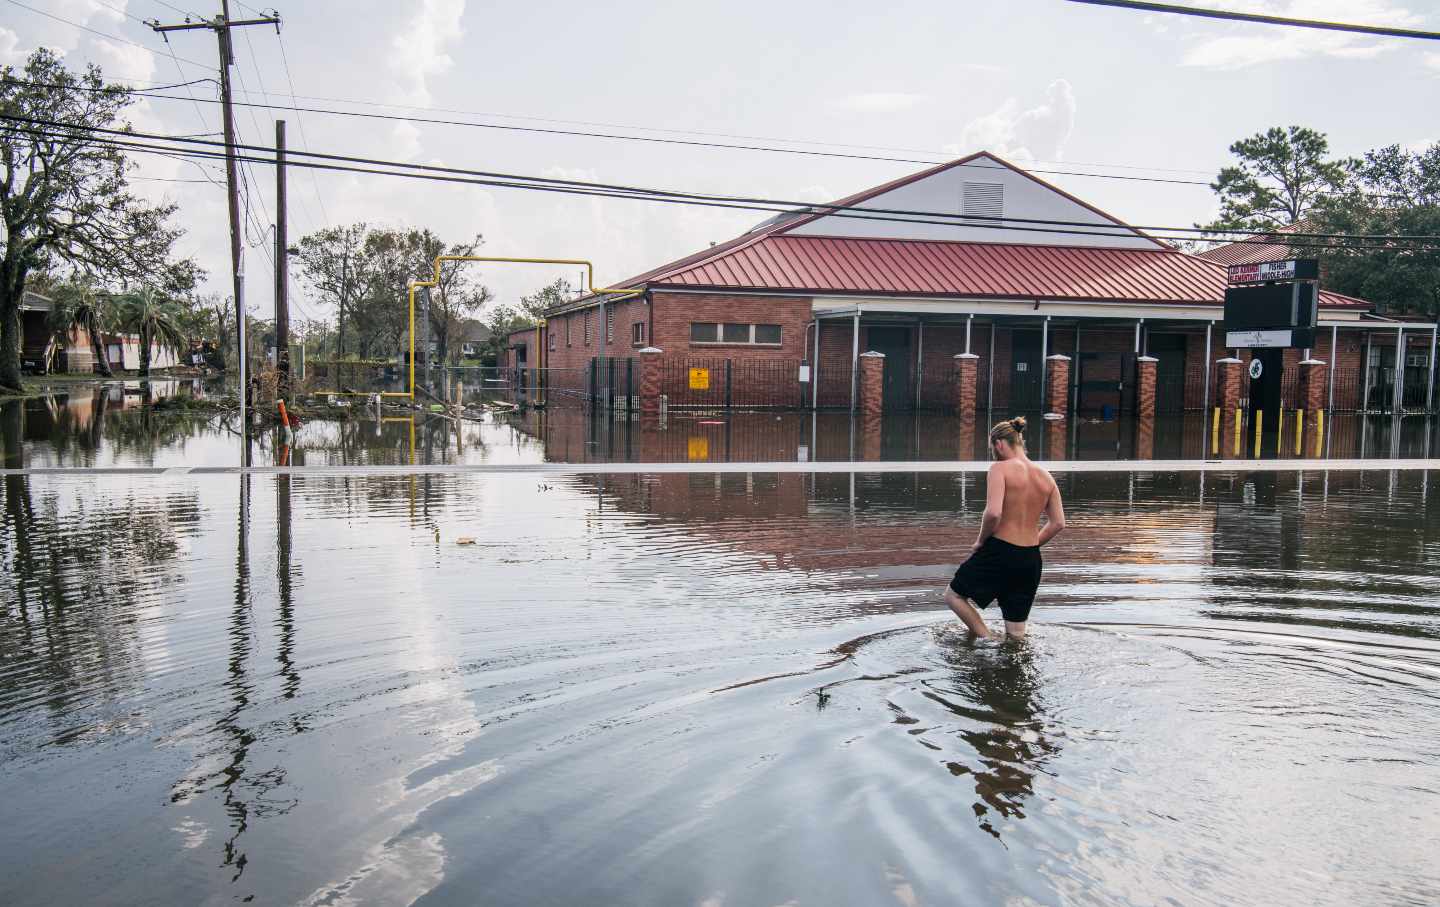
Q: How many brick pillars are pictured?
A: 7